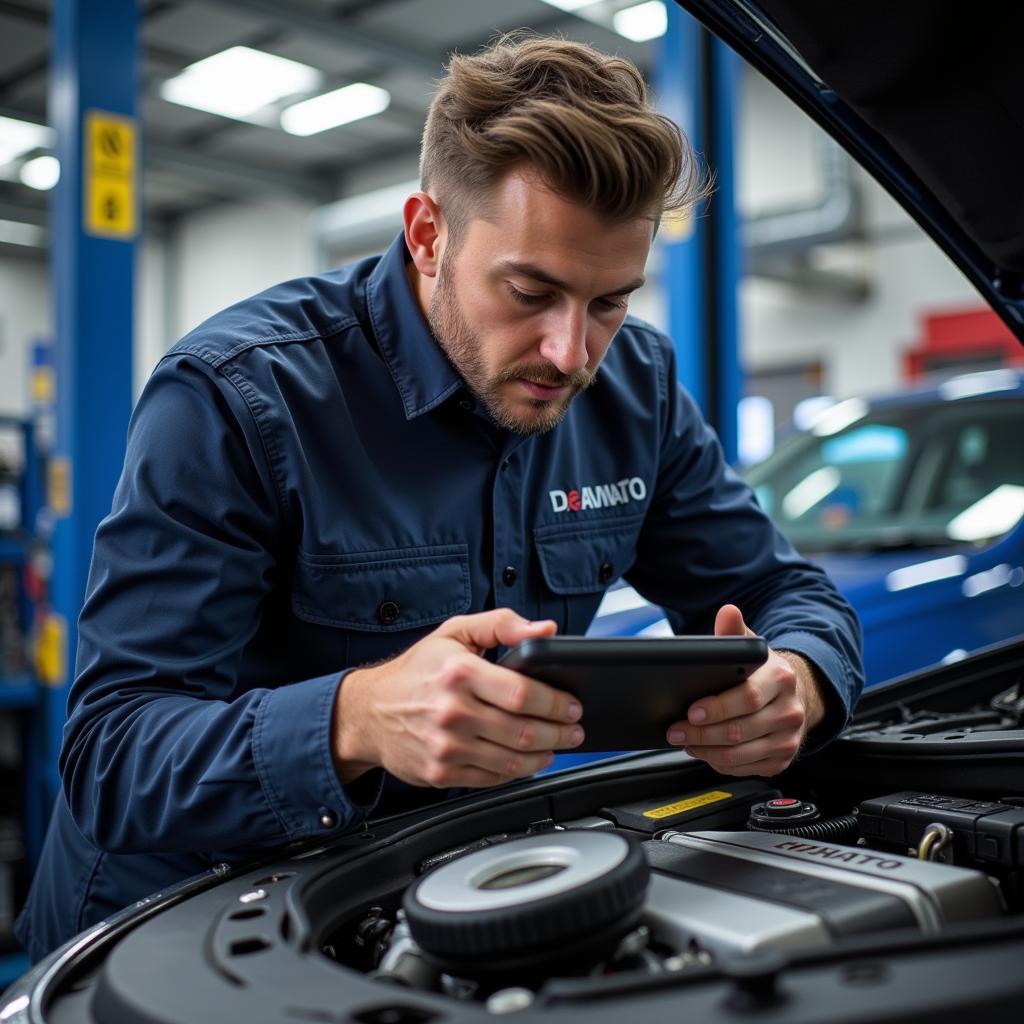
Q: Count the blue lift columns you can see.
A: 2